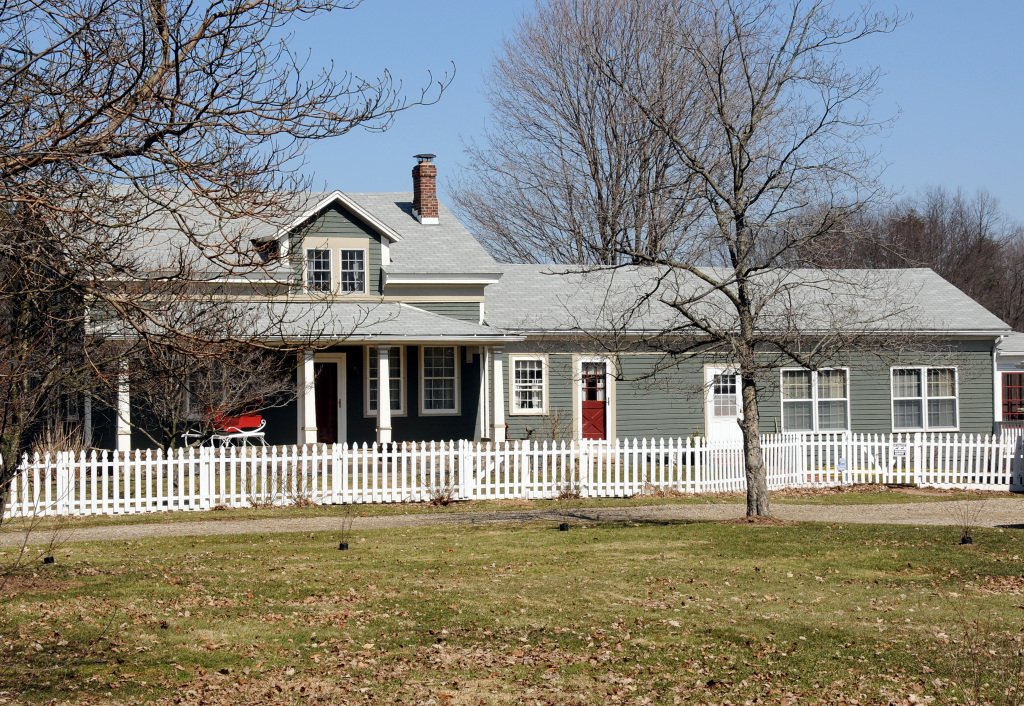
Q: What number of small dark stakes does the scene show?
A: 4